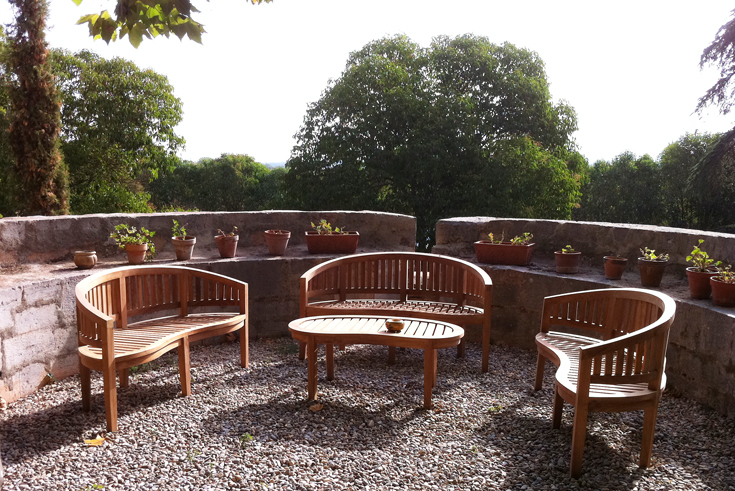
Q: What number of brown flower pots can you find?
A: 12